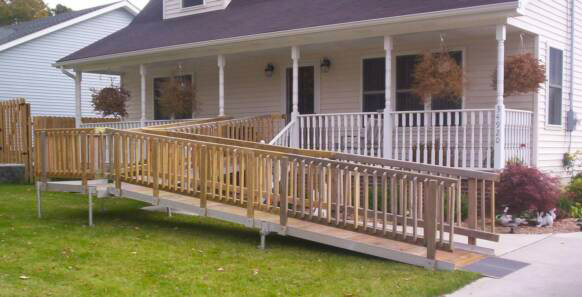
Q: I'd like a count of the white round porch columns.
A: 6